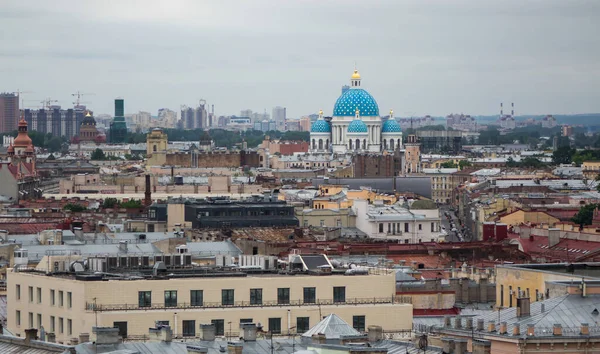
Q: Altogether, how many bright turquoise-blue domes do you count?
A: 4